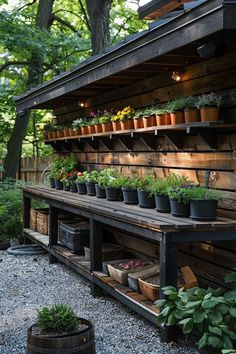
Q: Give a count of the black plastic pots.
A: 13